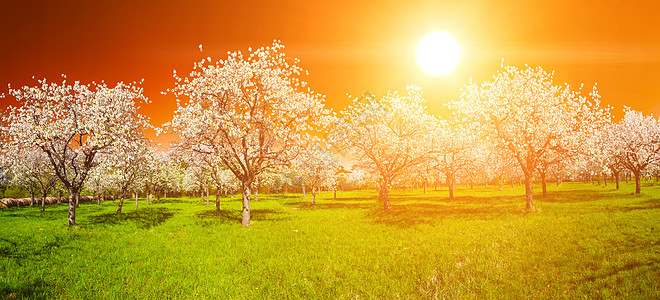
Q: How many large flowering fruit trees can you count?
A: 4